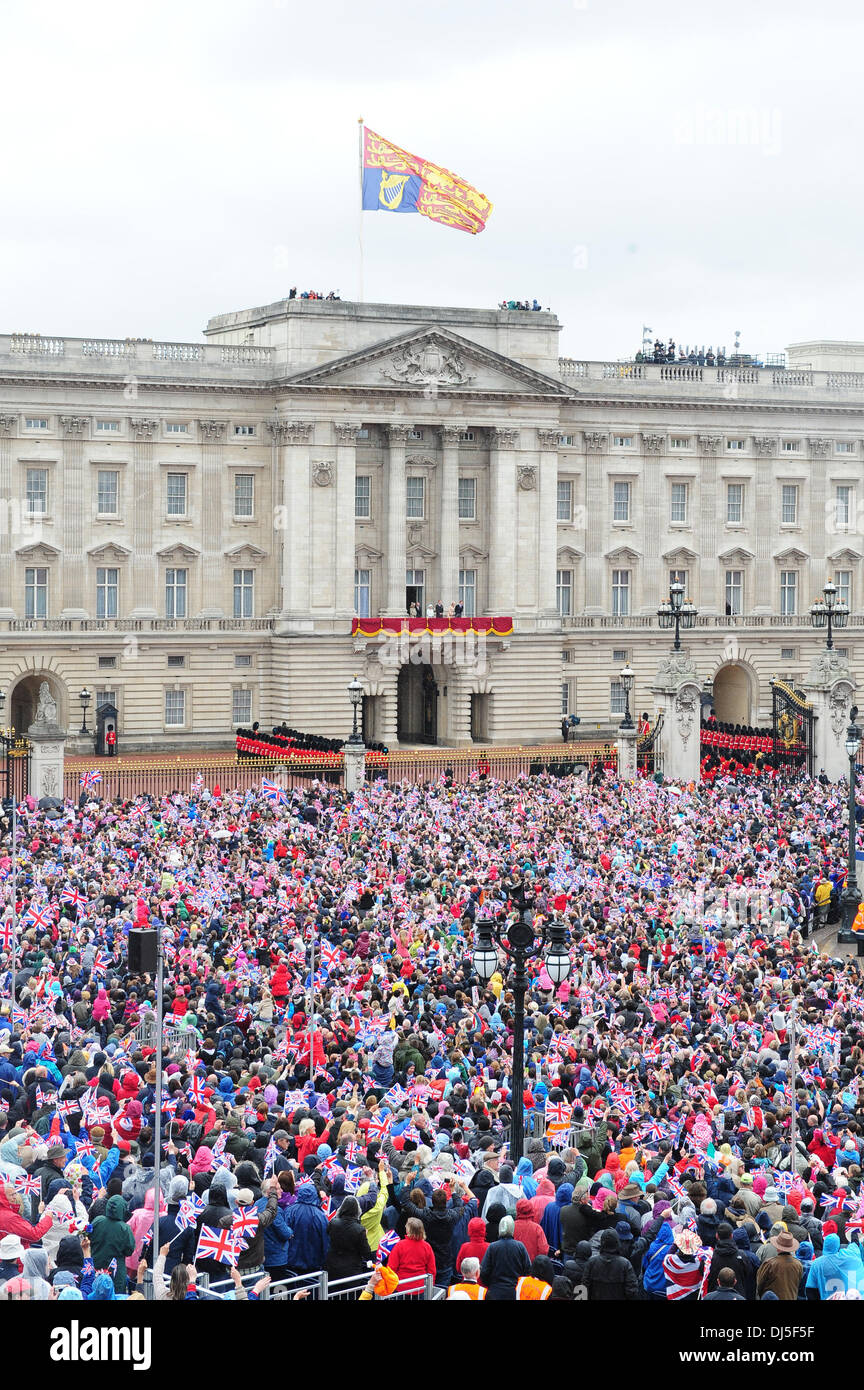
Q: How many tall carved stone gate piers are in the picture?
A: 2